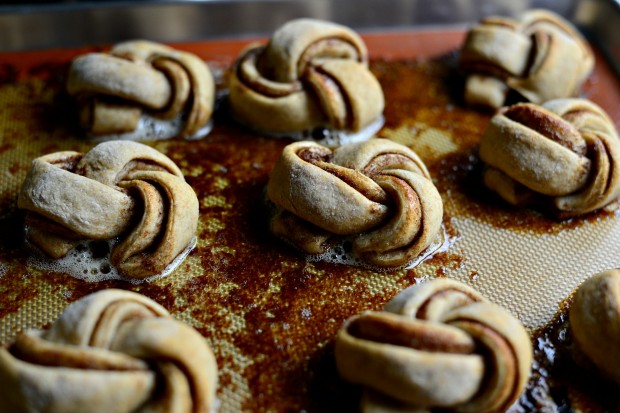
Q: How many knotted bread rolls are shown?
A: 9